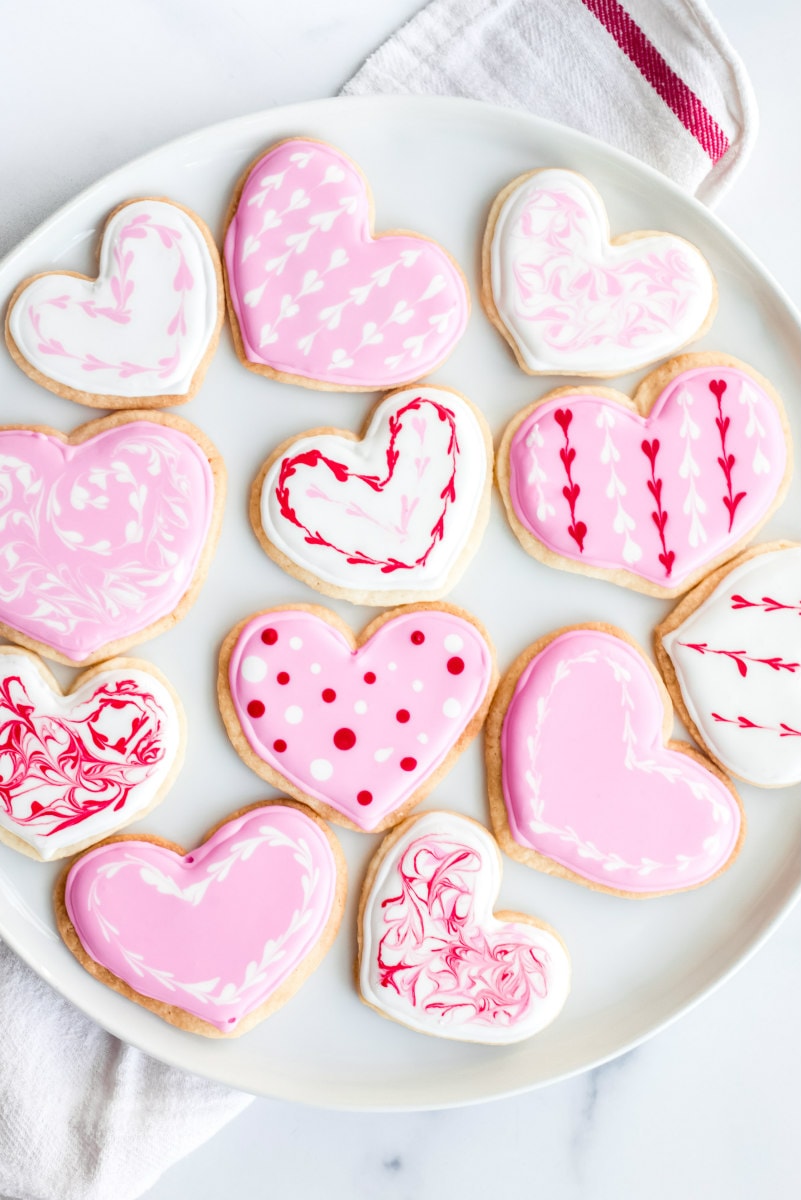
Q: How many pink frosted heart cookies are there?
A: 6